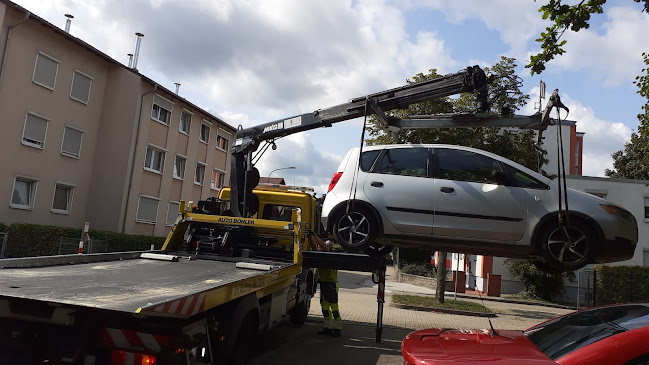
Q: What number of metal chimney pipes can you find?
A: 4